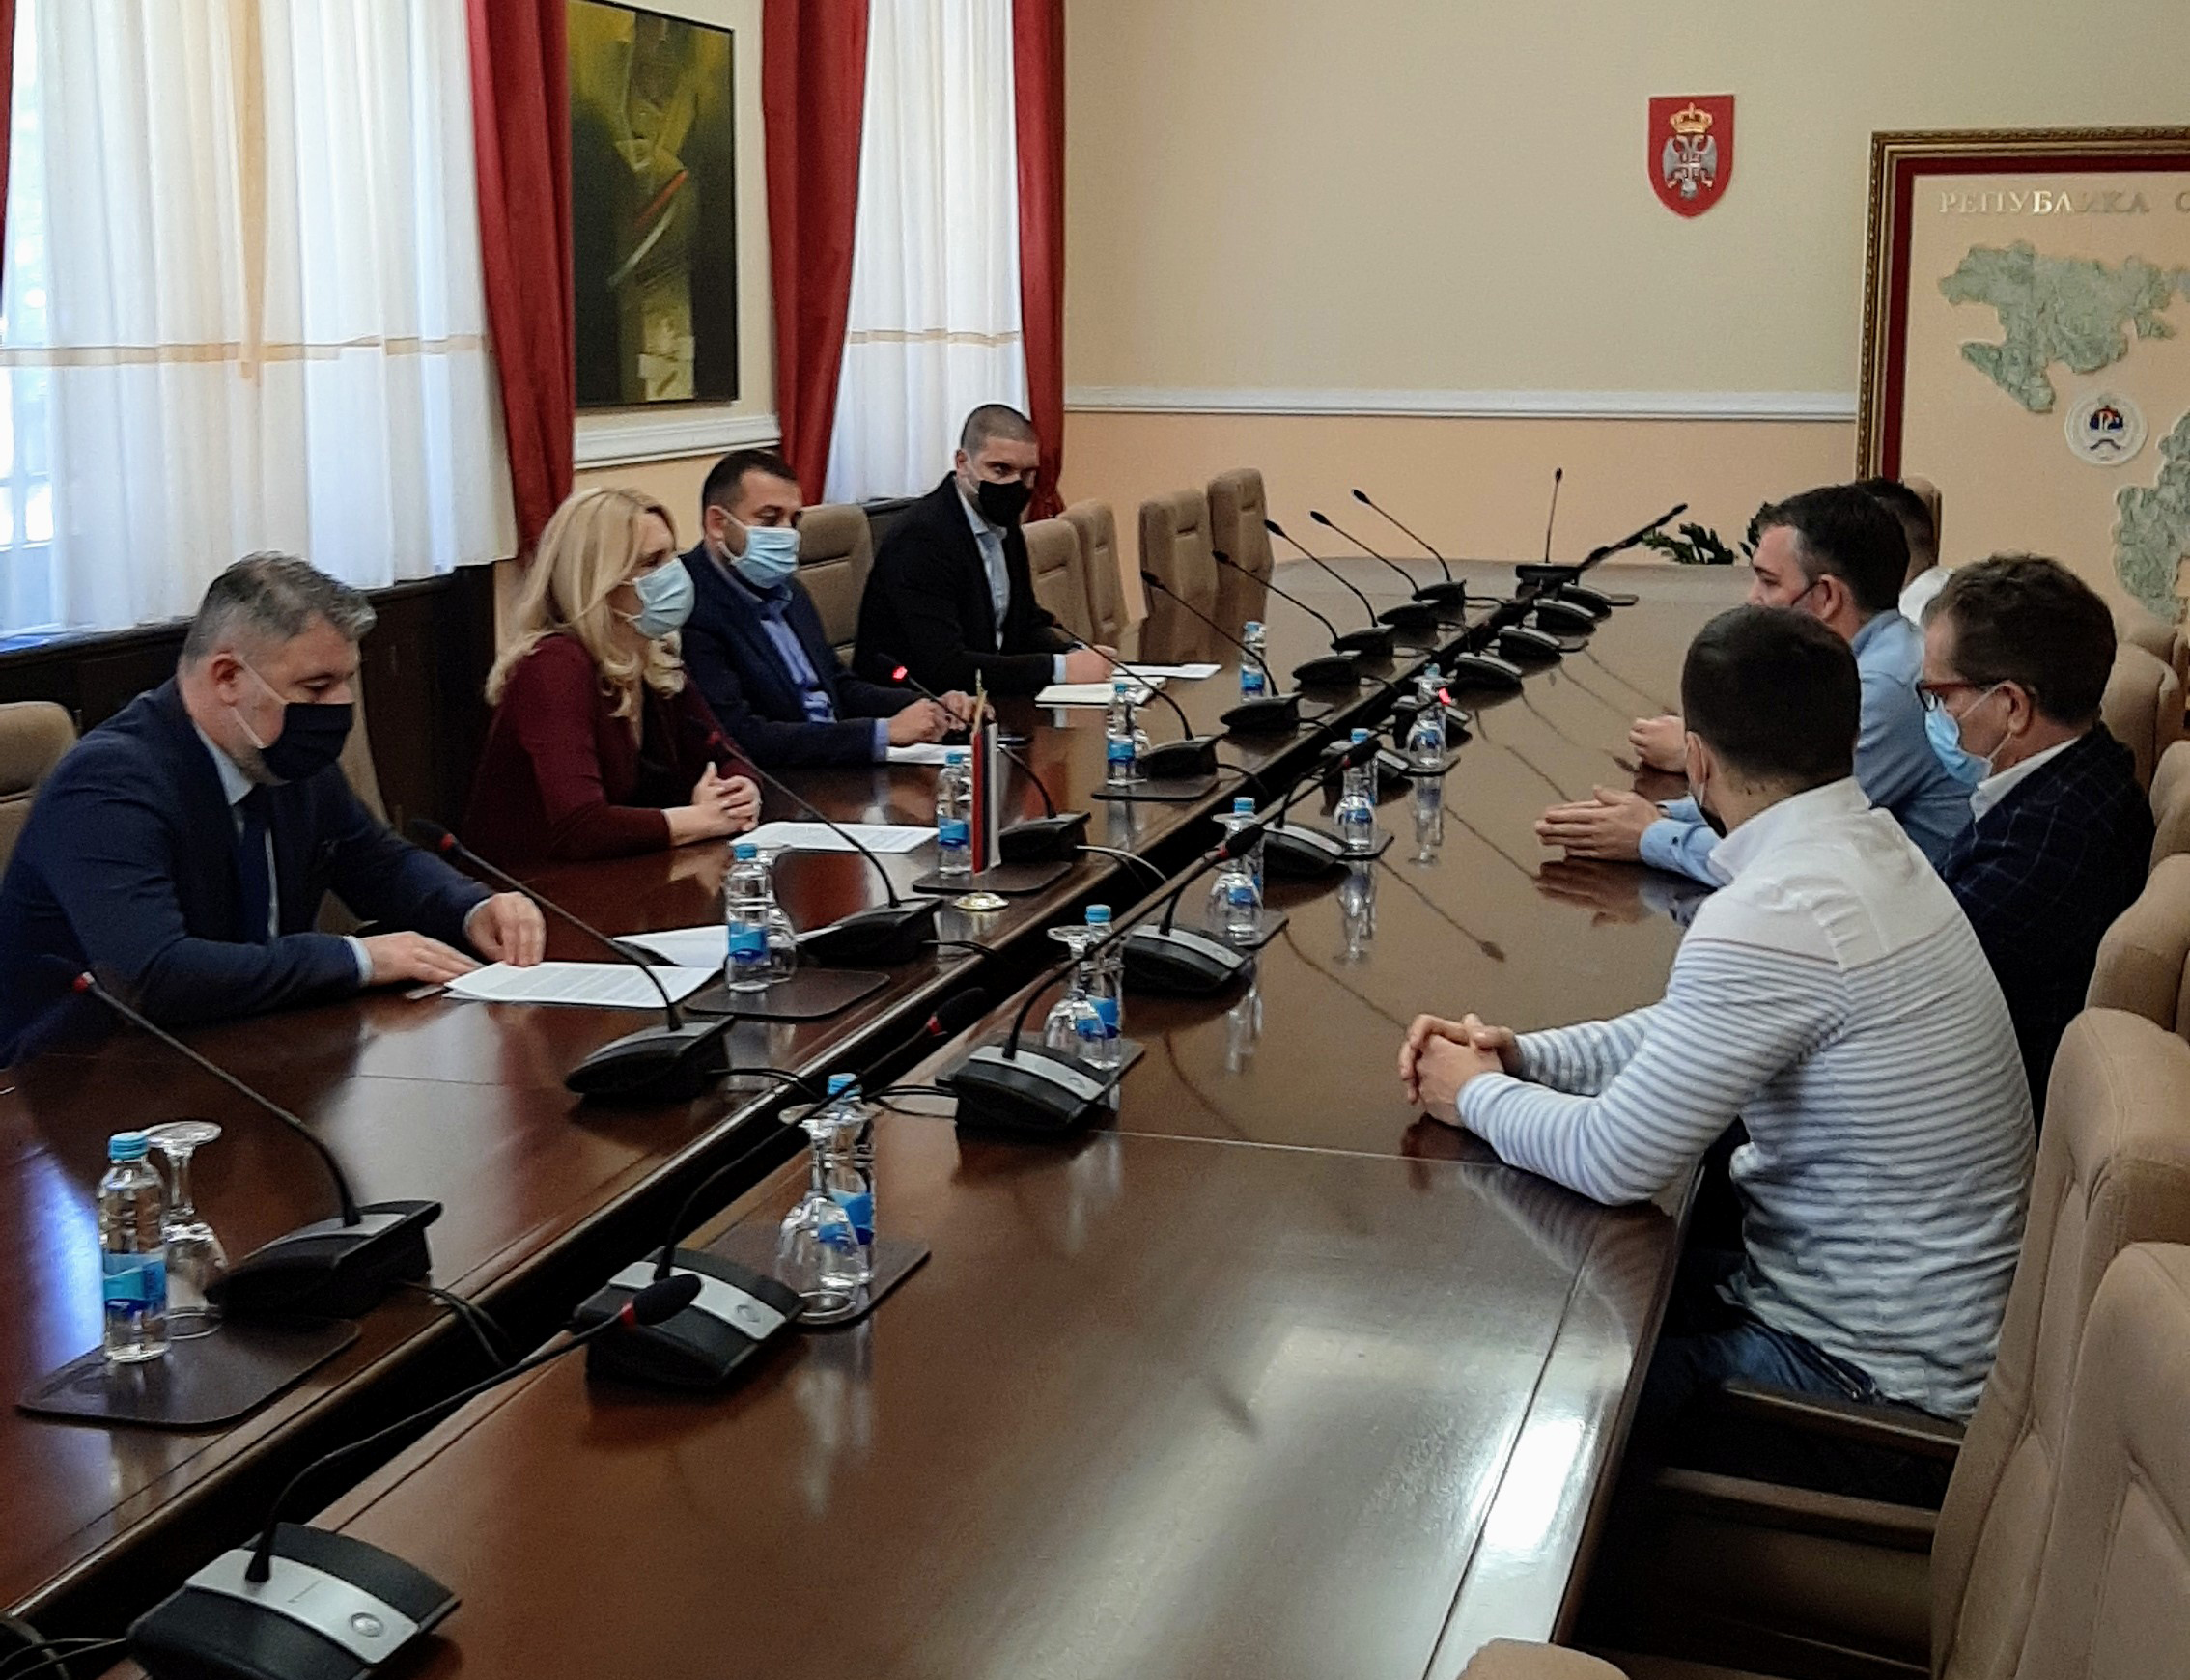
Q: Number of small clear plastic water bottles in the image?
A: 10